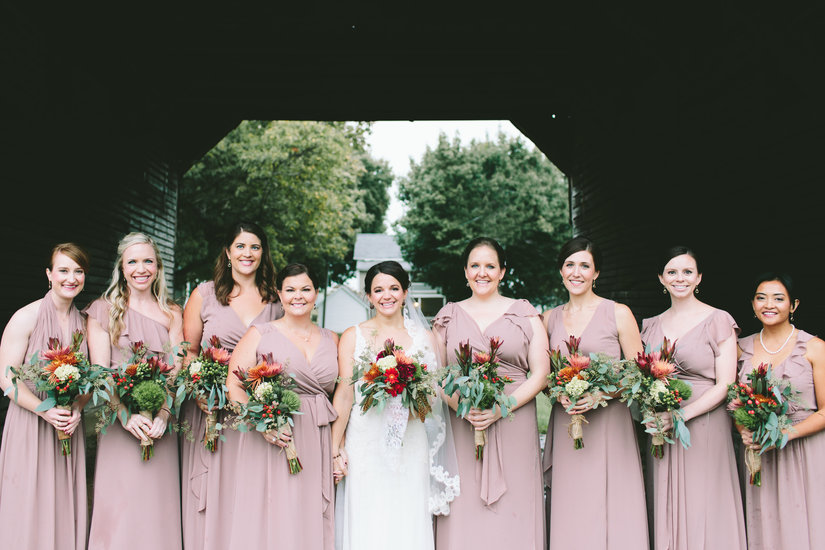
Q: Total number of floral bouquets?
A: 9